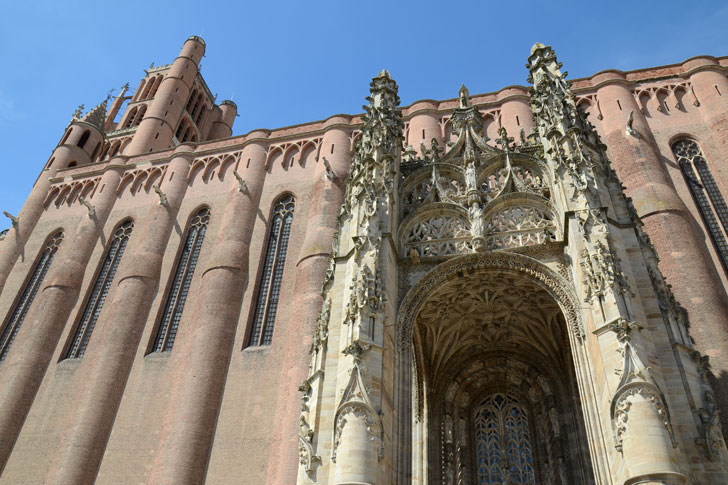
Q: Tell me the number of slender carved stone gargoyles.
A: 6